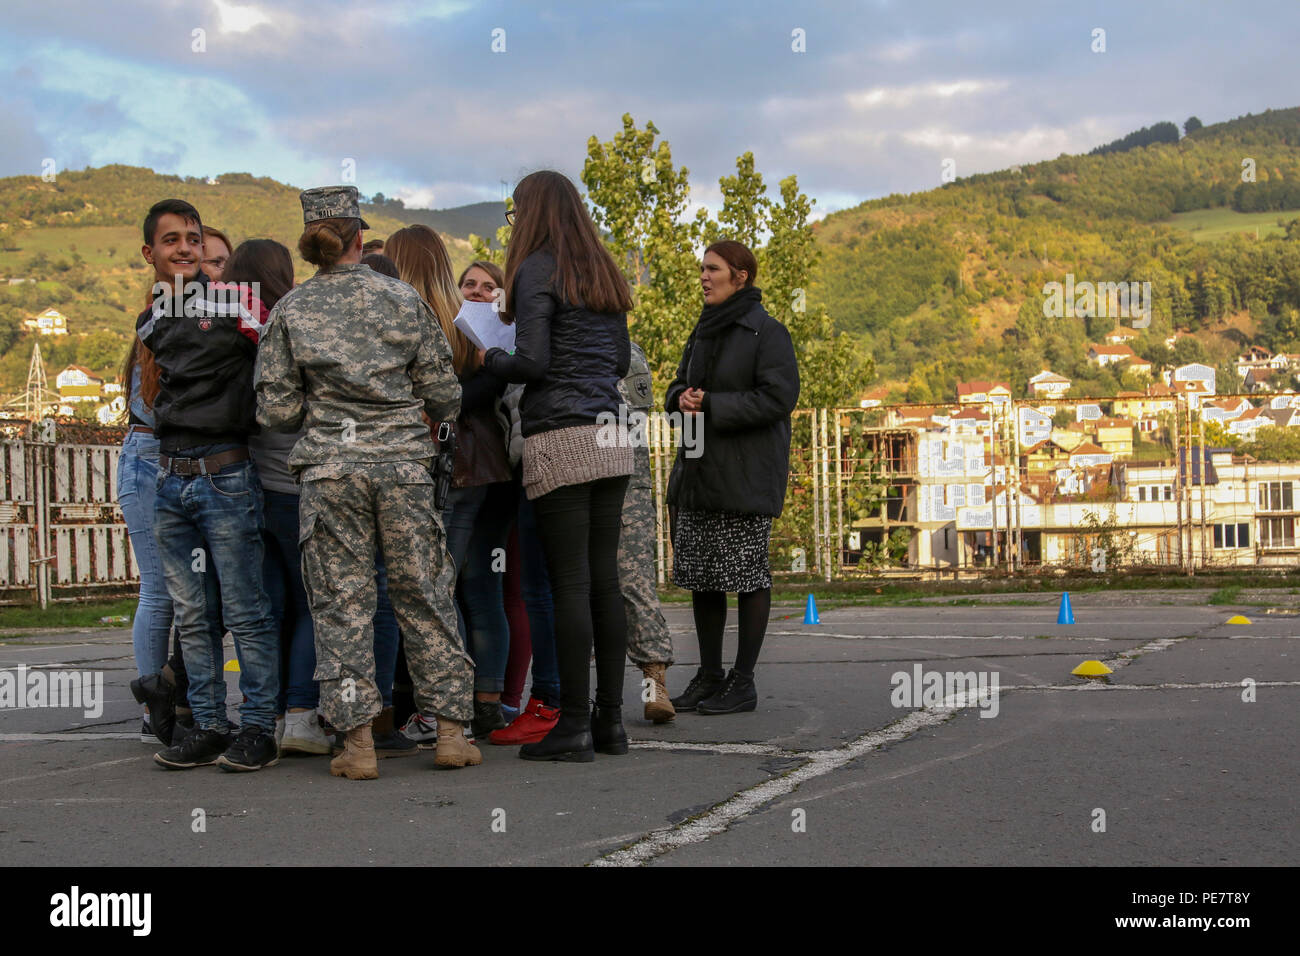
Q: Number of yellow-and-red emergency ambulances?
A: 0